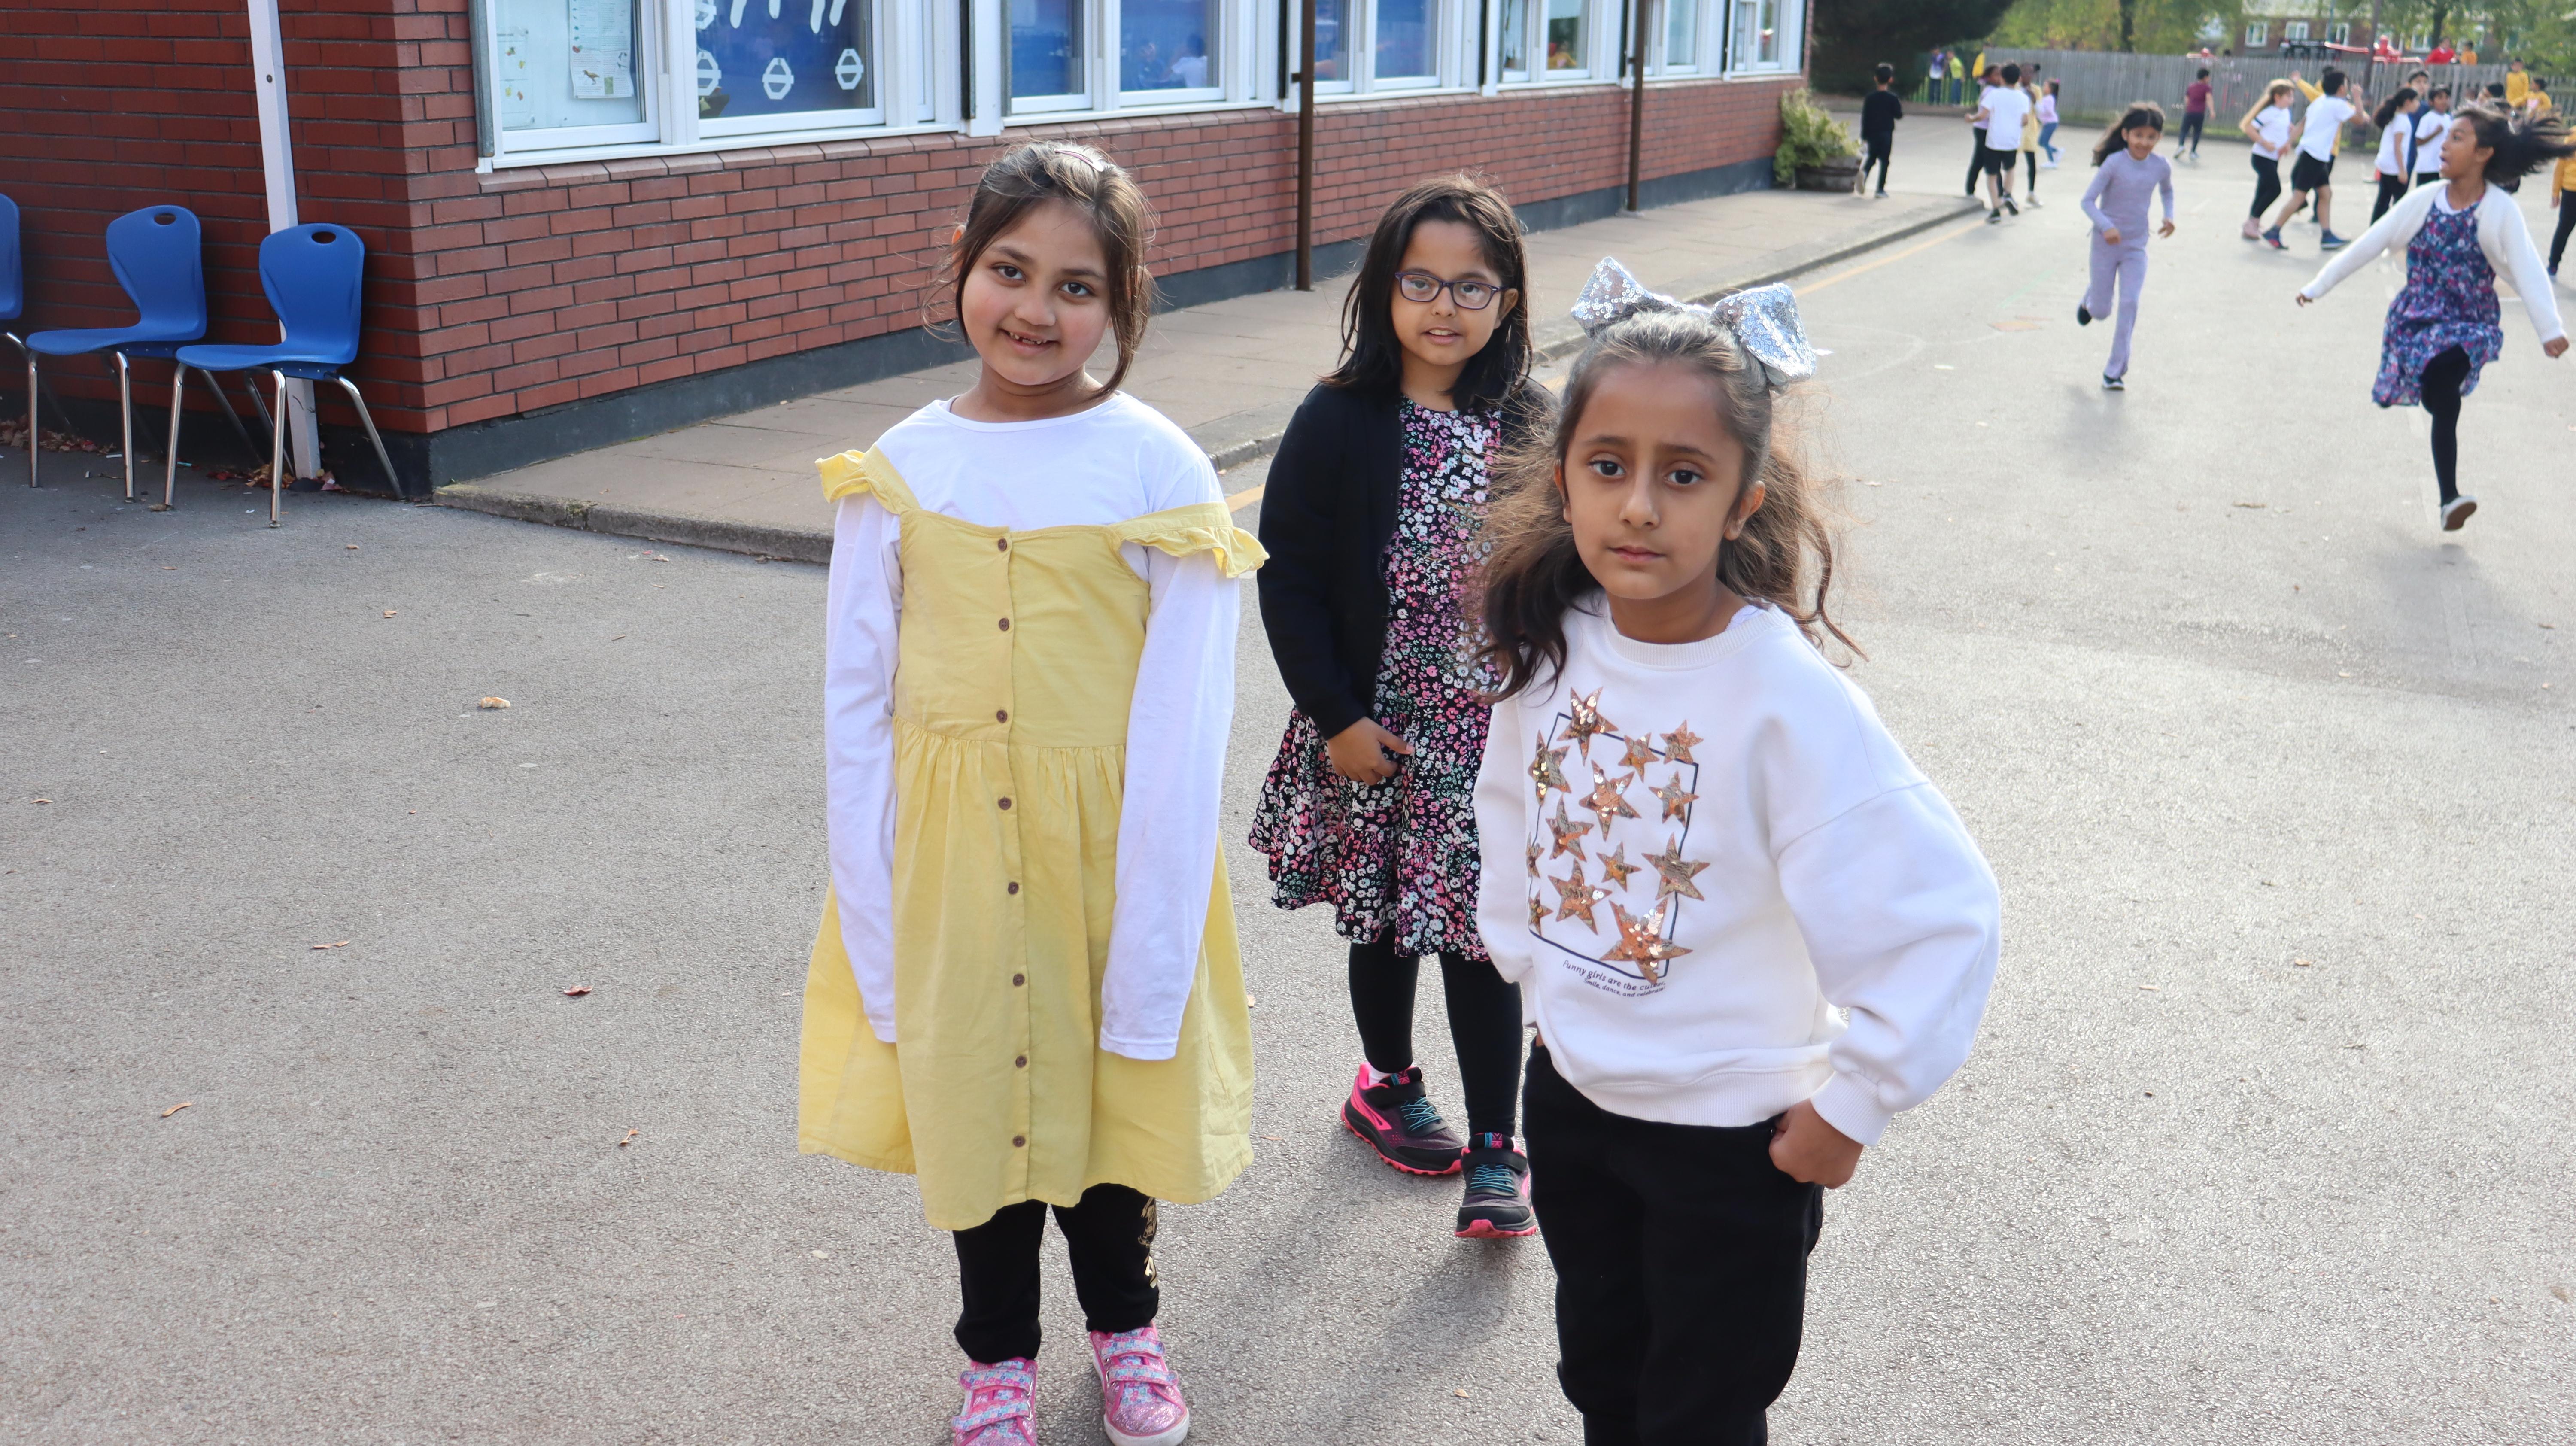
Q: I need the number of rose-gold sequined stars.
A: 13